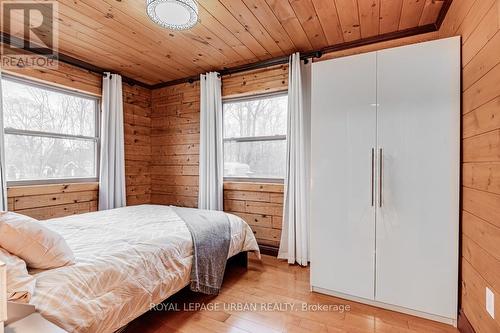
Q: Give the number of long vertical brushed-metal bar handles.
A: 2